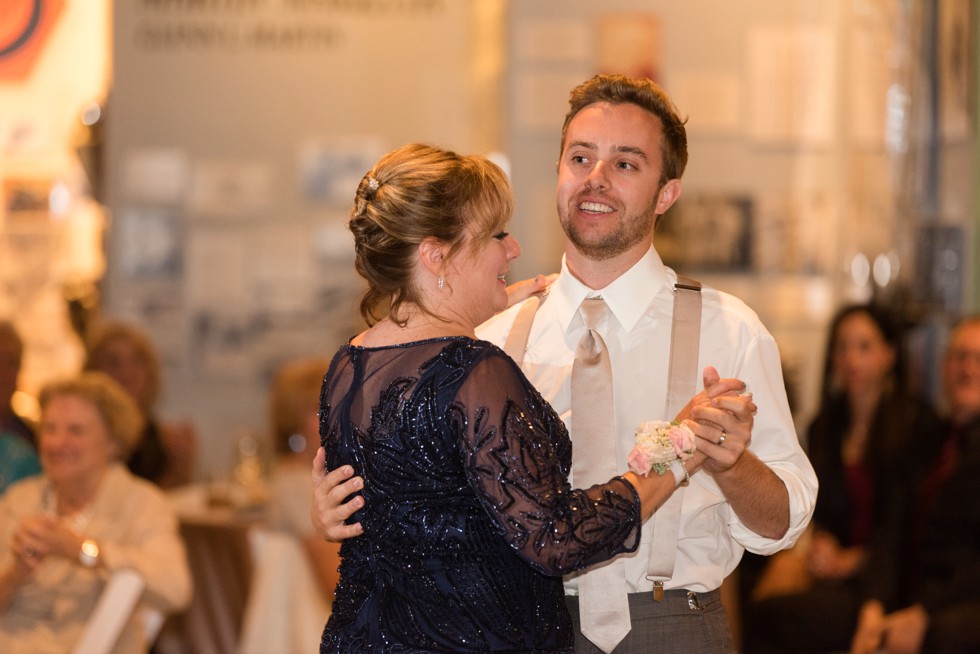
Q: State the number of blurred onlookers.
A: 6